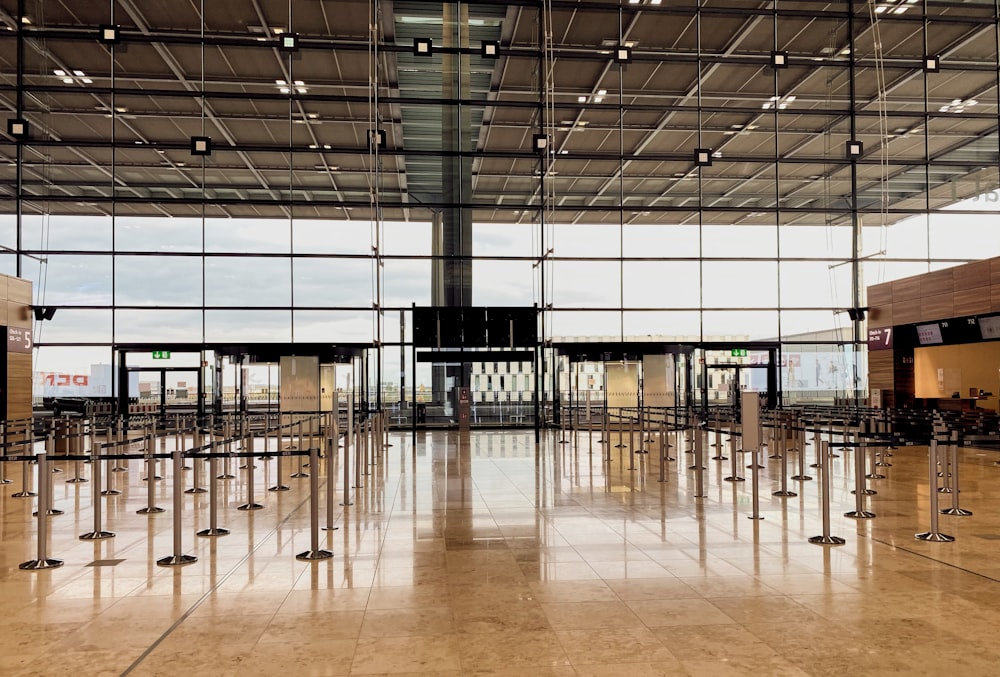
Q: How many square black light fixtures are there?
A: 13